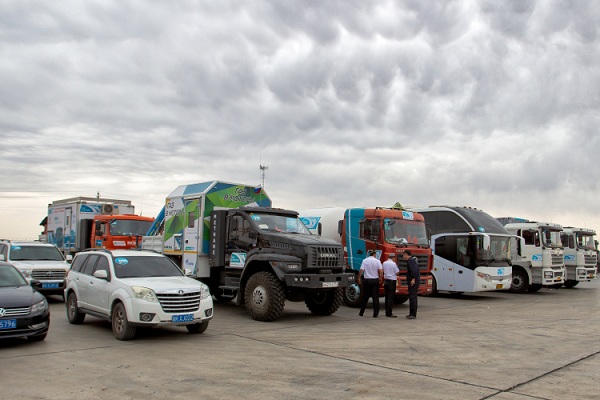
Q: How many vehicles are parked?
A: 9